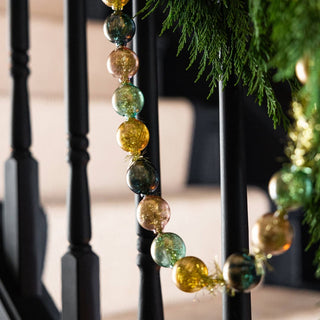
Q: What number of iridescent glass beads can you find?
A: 13